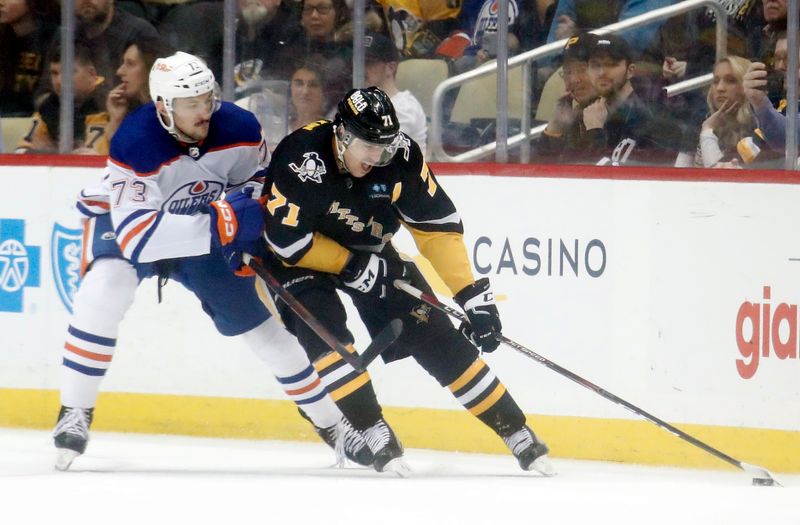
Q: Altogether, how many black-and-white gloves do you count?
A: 2